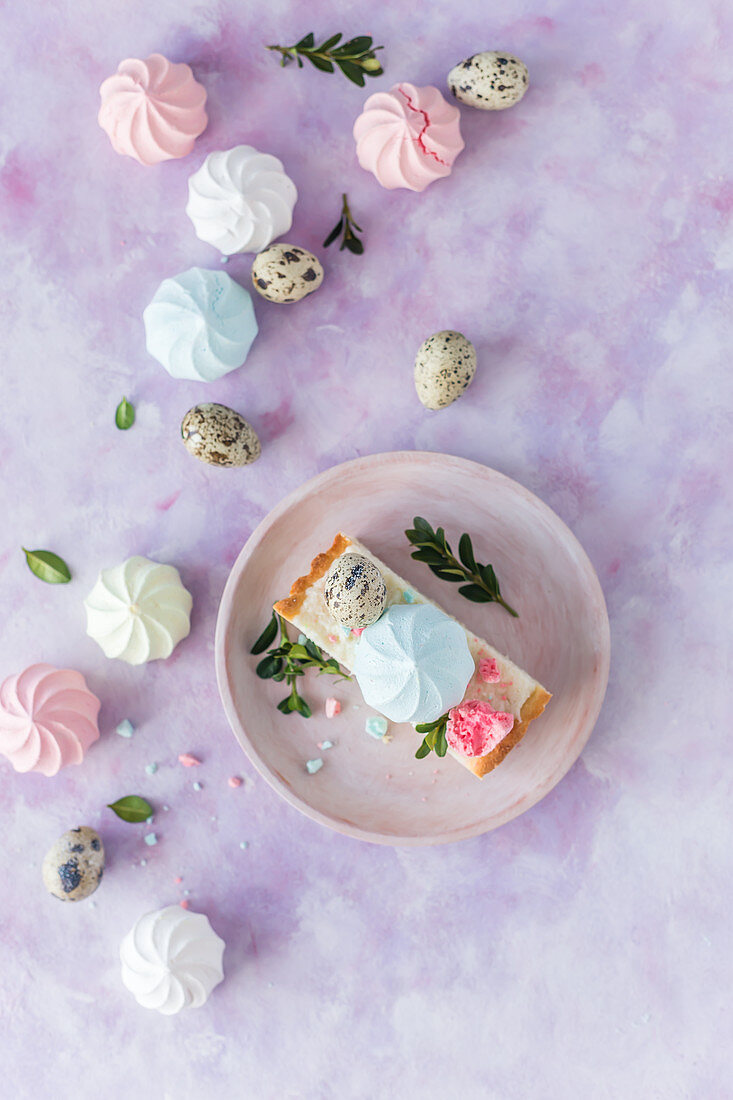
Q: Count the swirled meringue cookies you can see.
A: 8